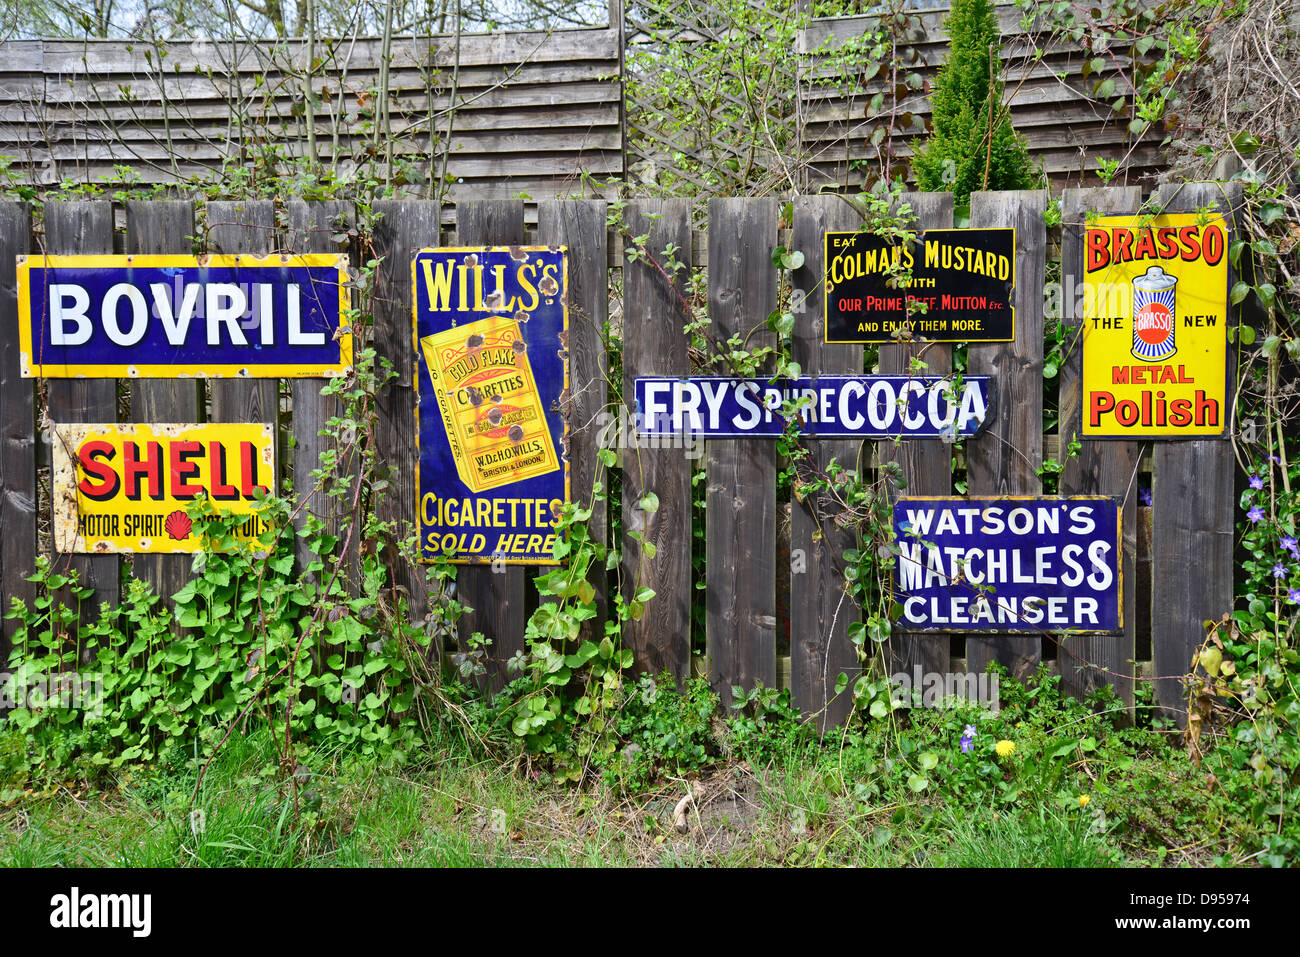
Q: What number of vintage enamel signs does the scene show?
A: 7